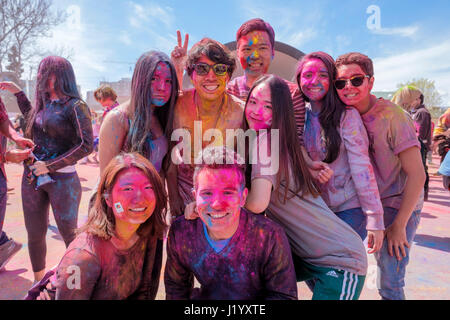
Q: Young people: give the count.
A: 8